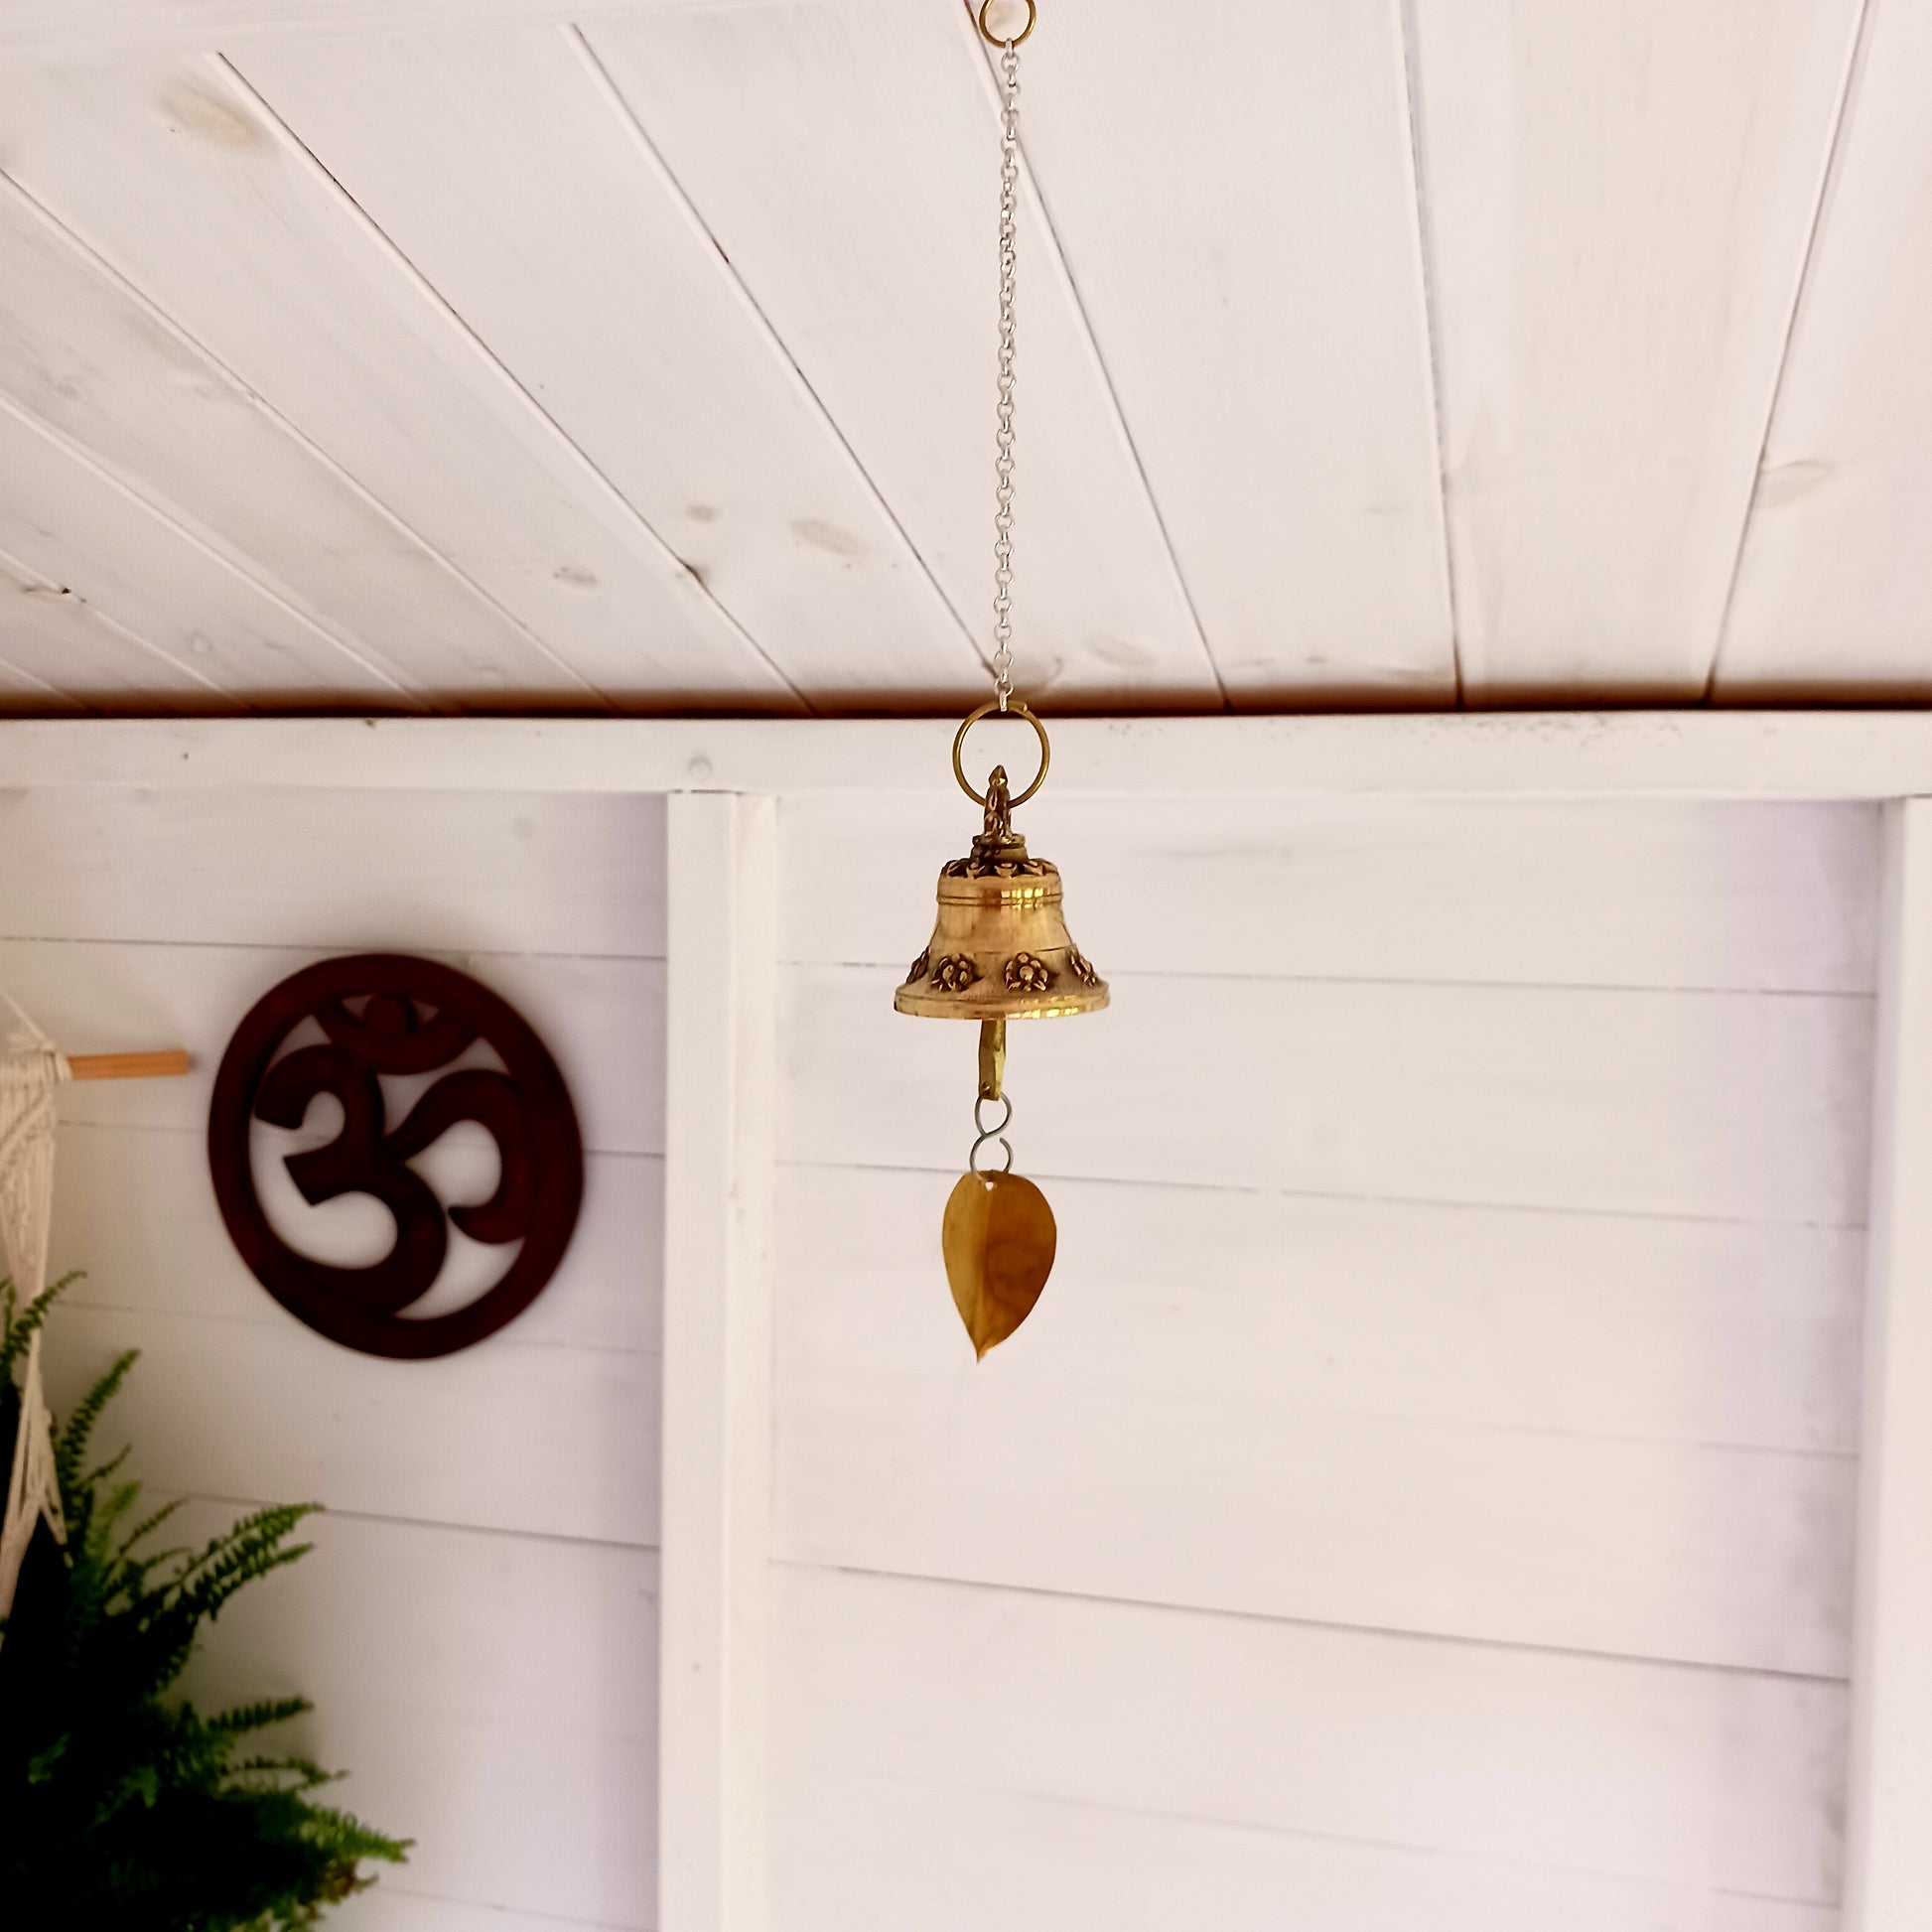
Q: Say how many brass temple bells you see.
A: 1